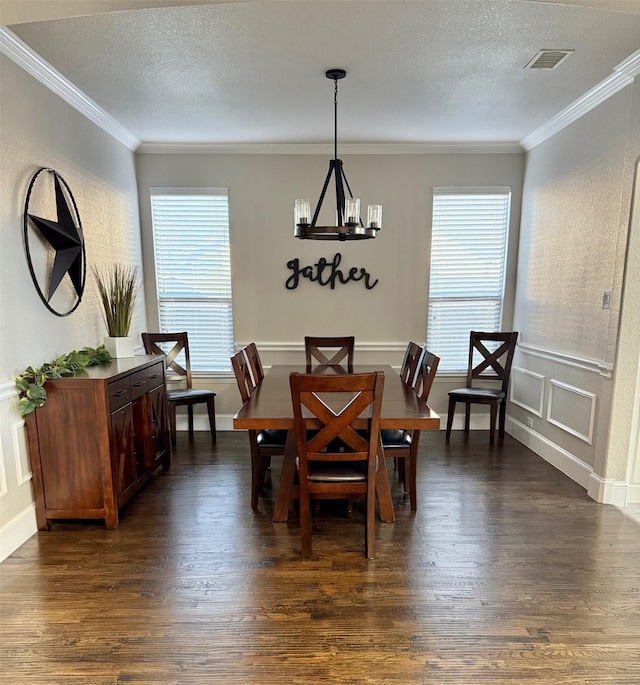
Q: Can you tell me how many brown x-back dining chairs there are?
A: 8